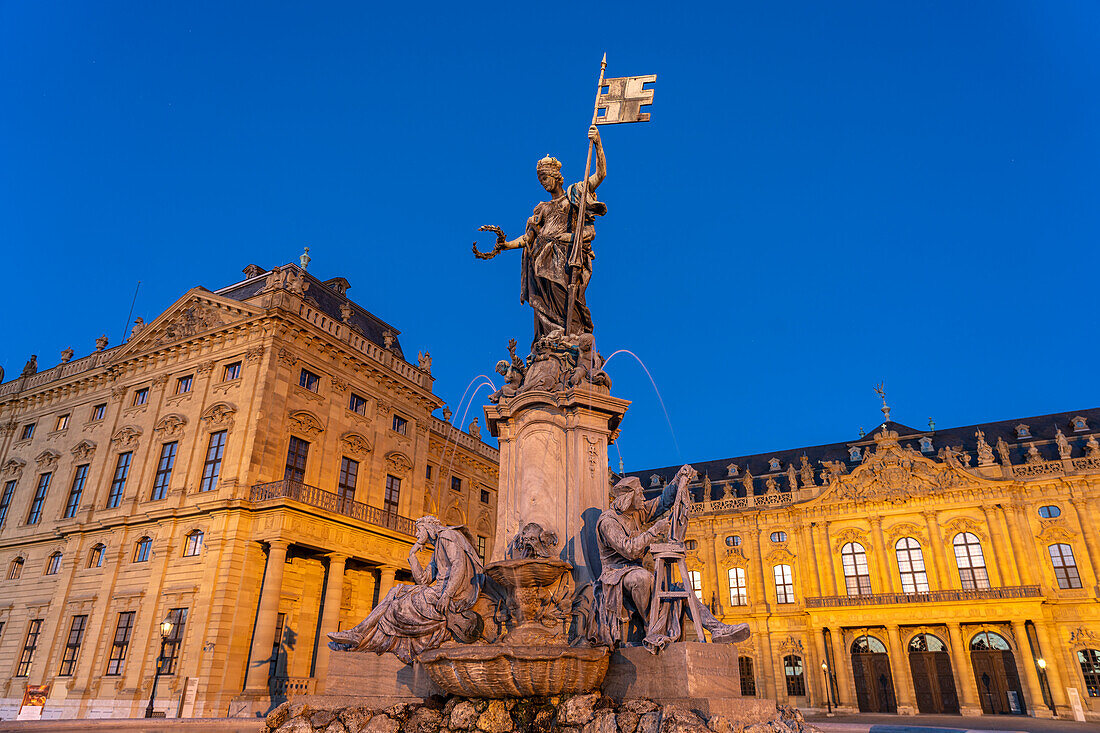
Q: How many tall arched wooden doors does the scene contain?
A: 3